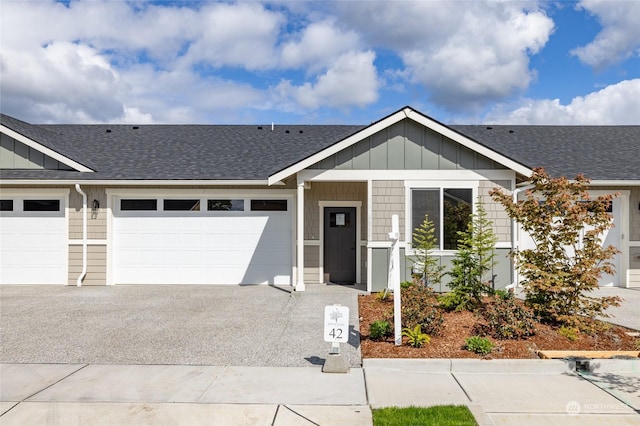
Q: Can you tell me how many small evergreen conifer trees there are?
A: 3